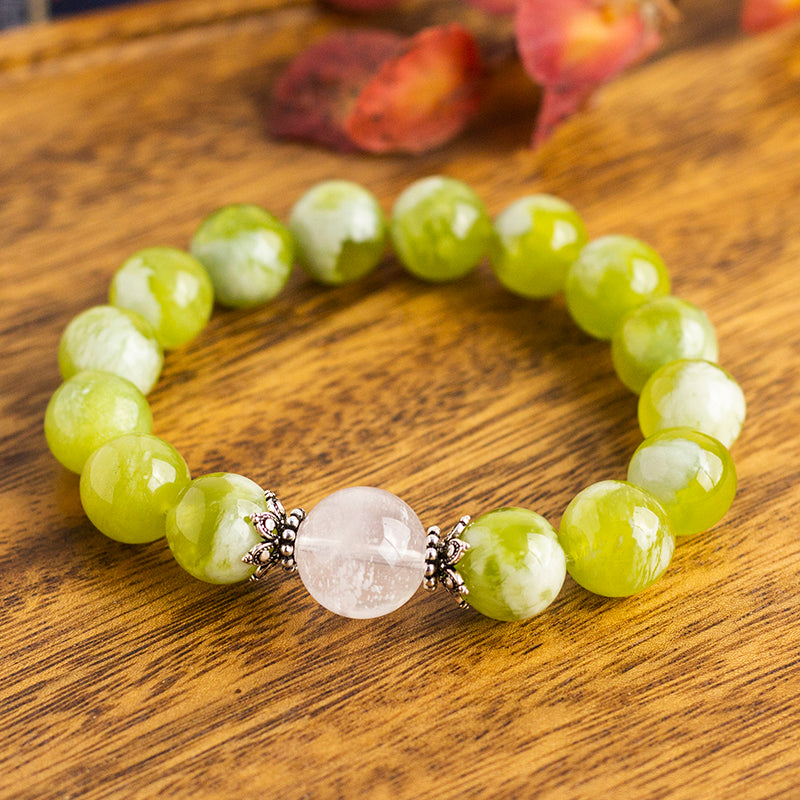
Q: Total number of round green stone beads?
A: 15